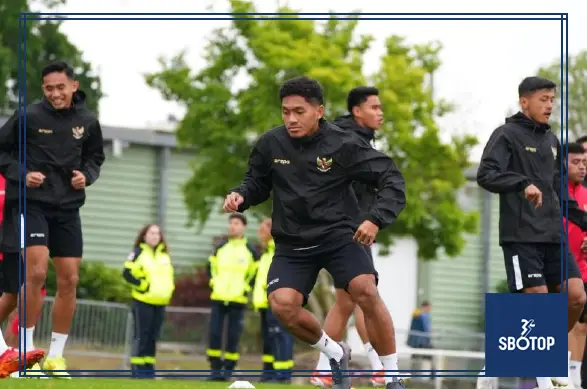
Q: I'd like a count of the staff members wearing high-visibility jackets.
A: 3